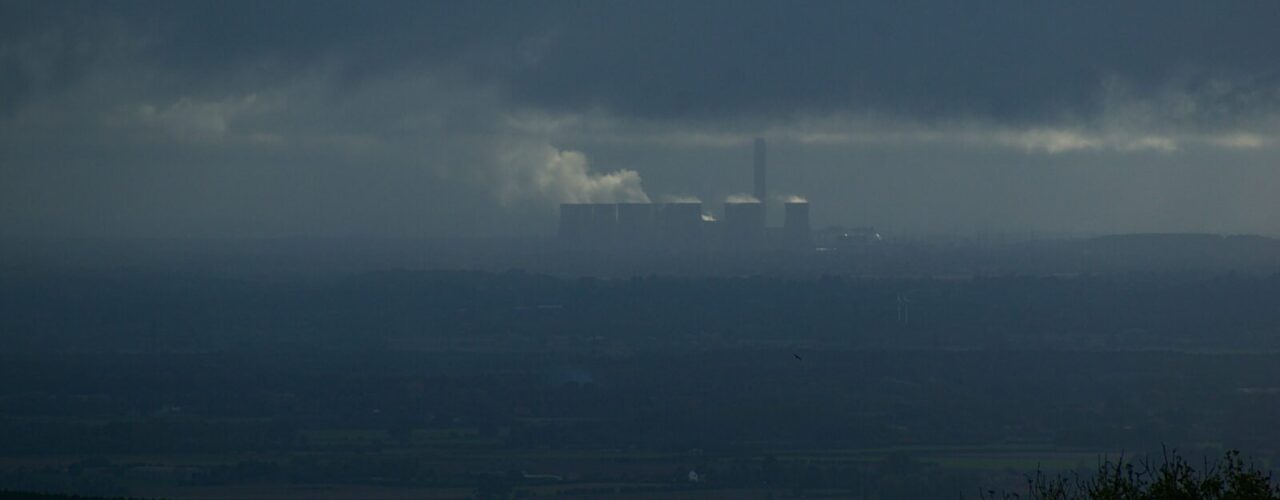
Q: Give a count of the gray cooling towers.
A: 6